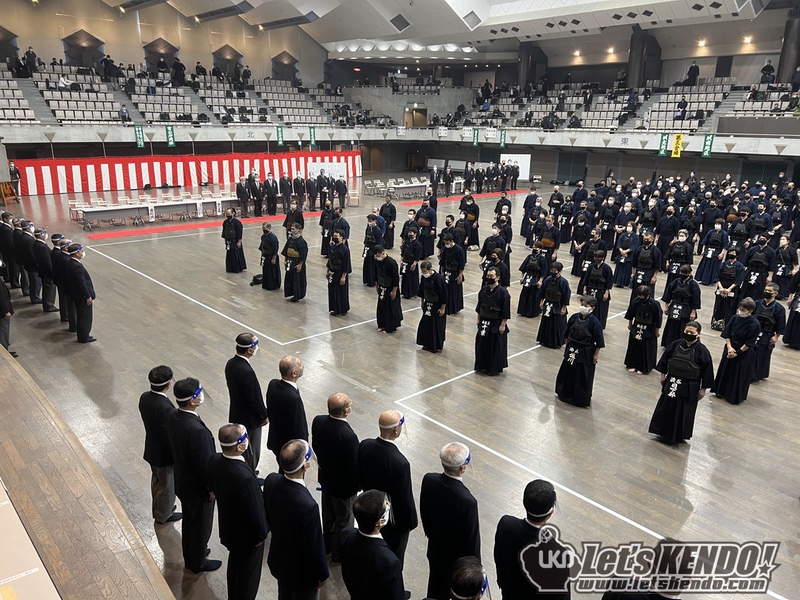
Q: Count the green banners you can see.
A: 8